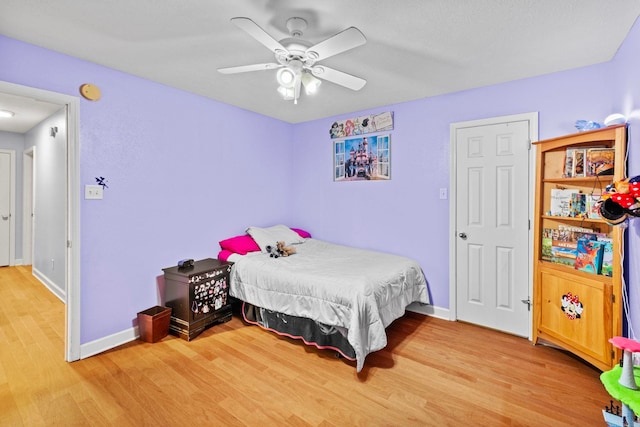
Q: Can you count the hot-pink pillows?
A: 2